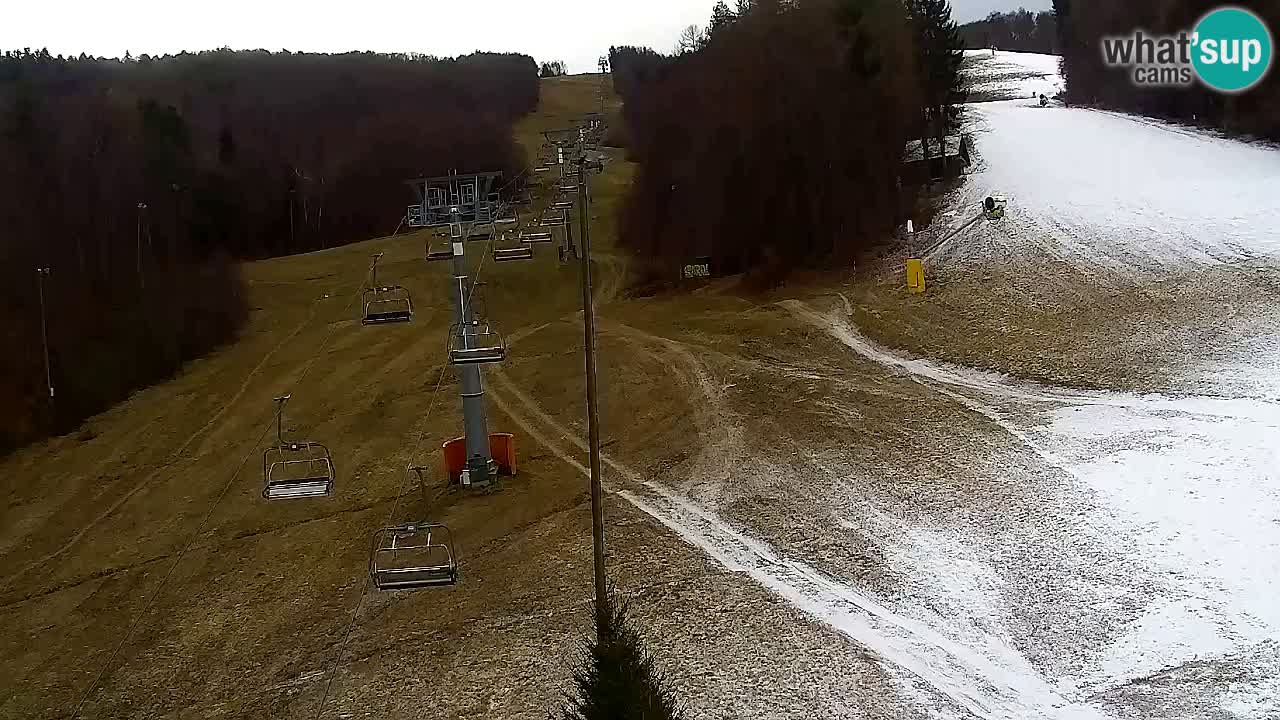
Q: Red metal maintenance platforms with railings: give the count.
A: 0